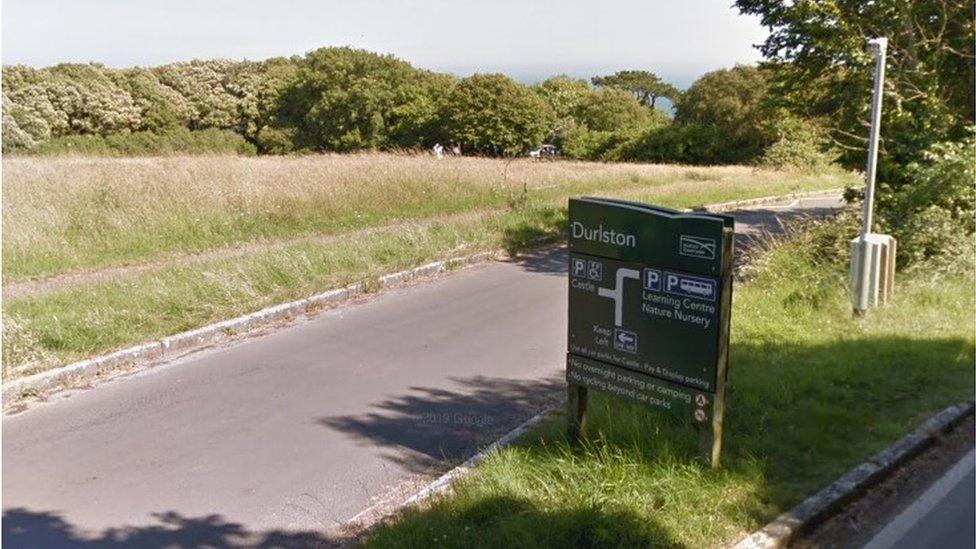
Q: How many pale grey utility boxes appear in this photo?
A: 1